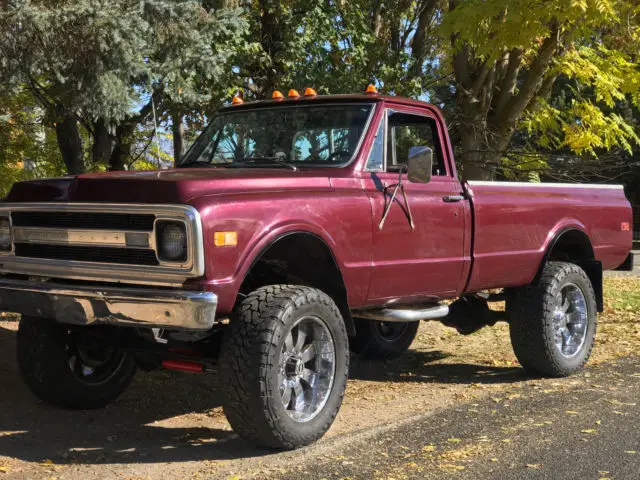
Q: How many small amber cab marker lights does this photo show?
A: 5